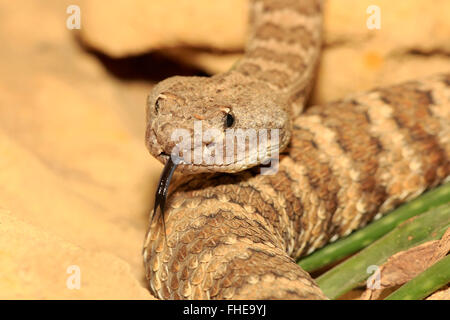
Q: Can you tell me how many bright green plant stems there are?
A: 3